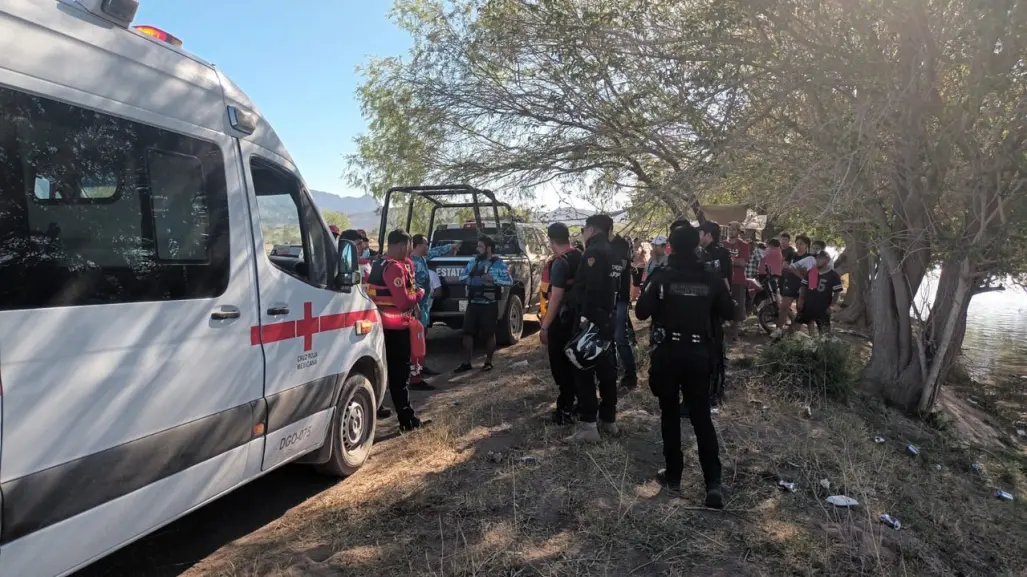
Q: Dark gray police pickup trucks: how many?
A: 1